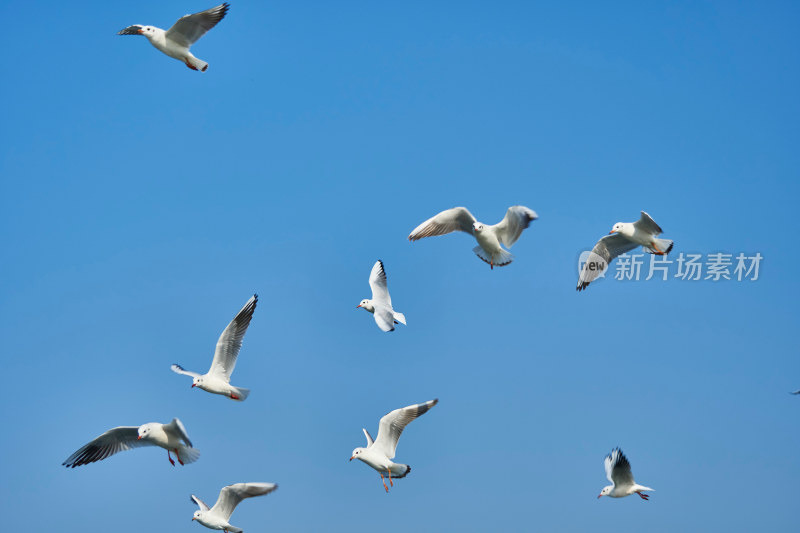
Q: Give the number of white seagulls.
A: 9